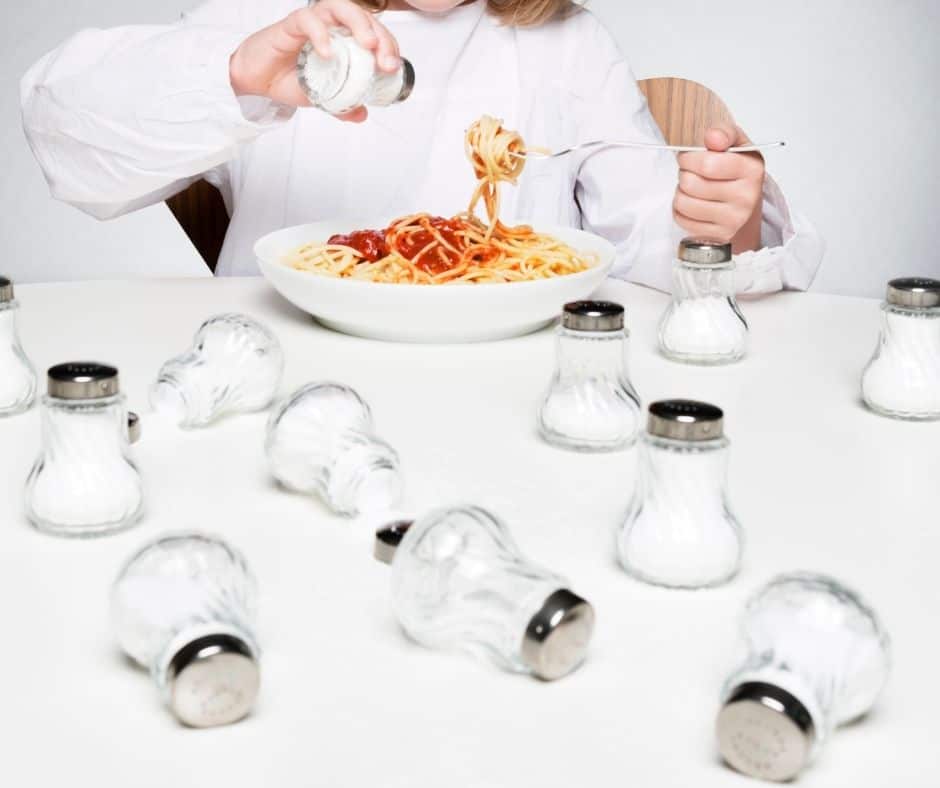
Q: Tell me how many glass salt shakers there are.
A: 12